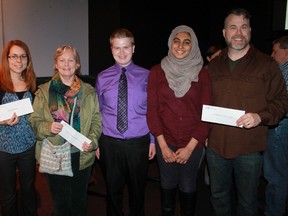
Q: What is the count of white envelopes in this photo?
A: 3